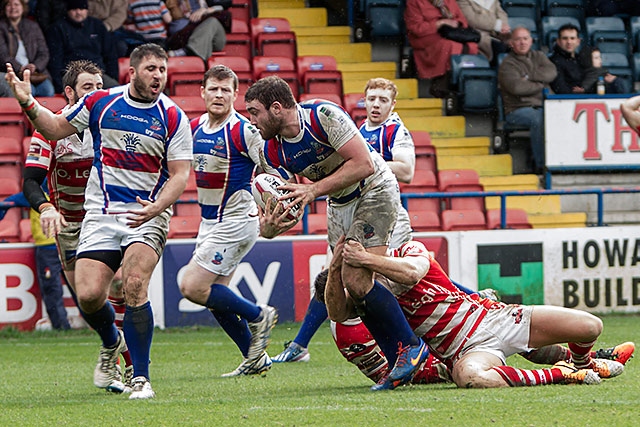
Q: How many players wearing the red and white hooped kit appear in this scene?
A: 3